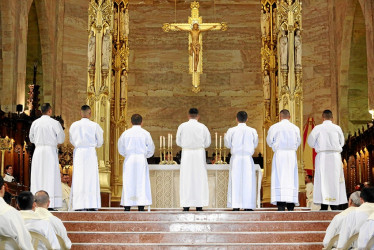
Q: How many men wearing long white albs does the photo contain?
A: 7